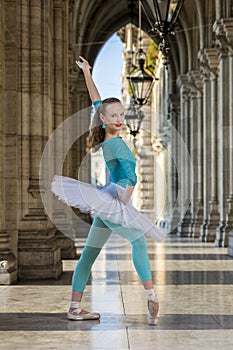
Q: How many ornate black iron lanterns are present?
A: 3